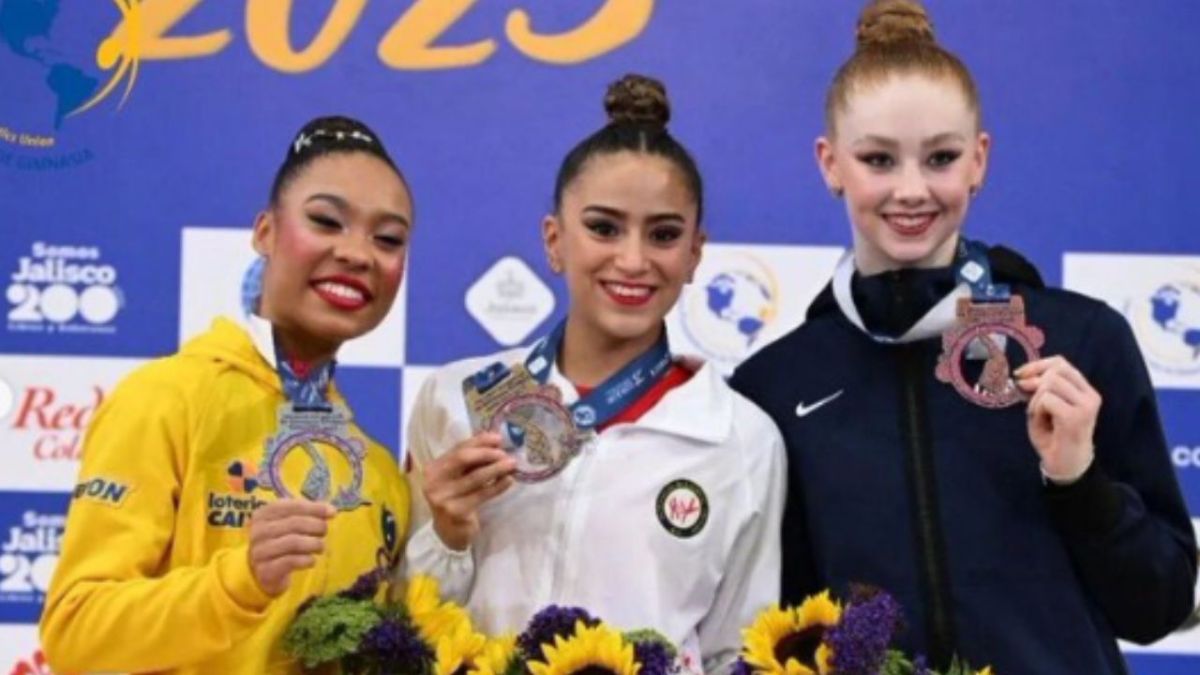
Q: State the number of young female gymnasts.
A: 3